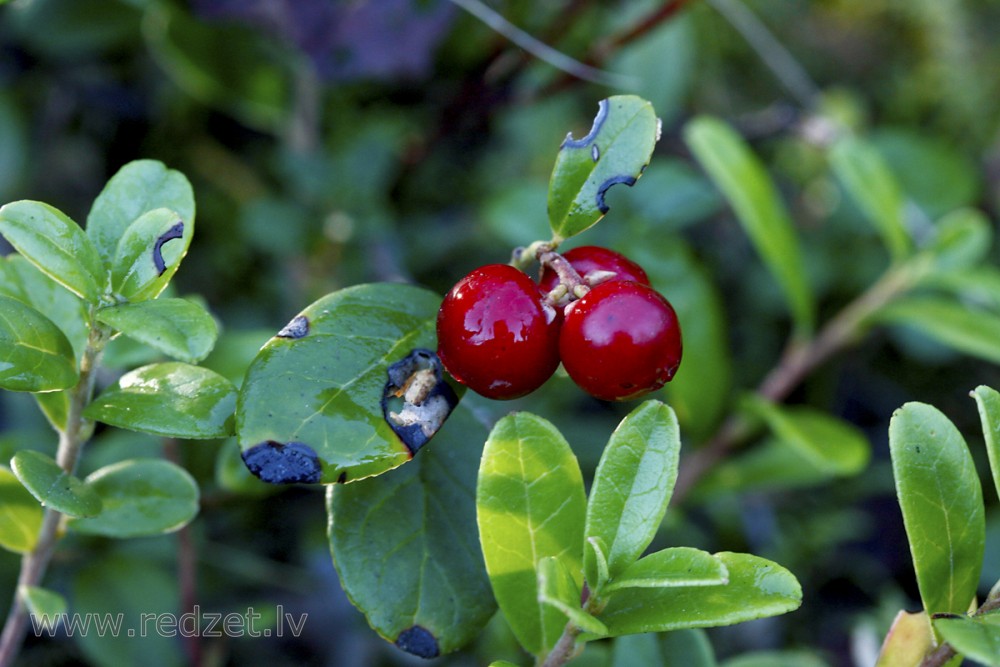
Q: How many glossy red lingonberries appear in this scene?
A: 3